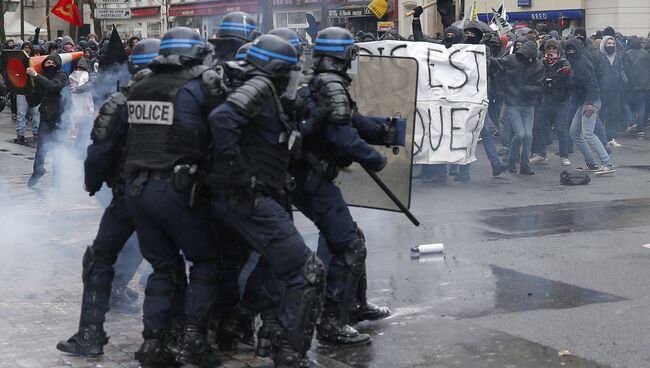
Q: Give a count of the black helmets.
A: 7